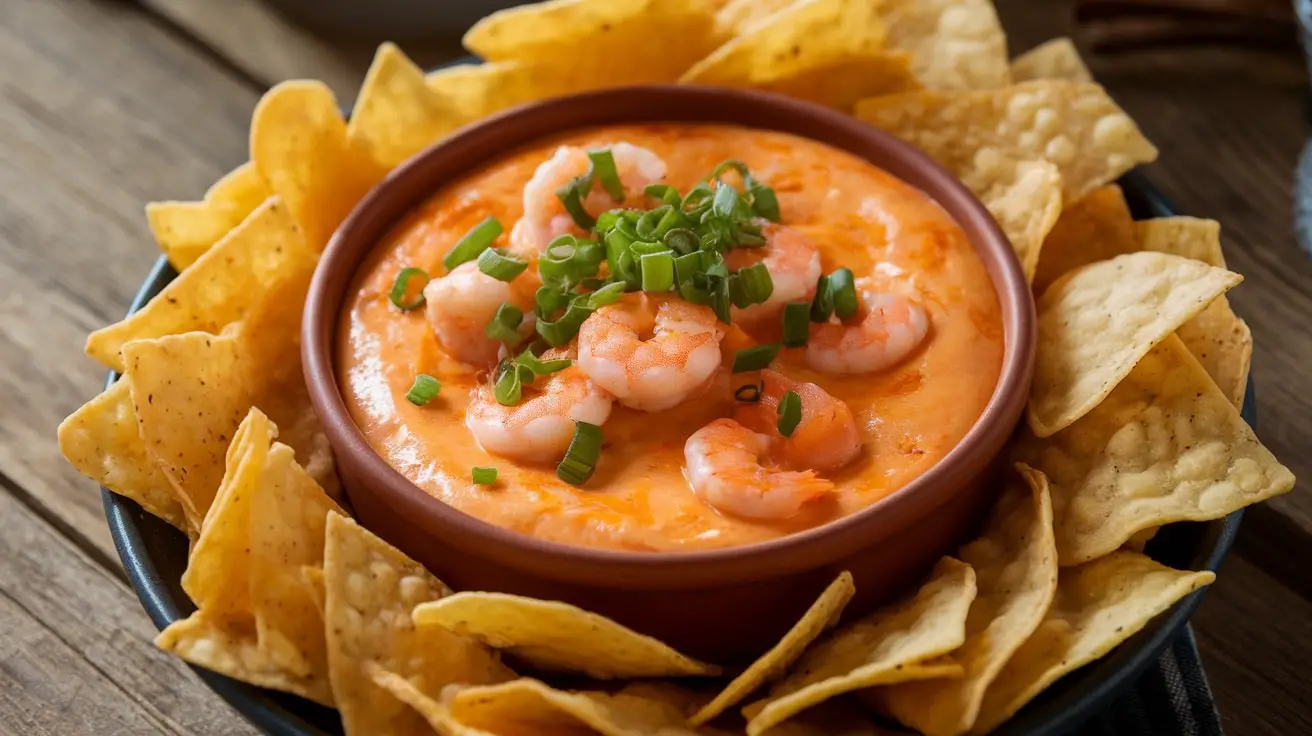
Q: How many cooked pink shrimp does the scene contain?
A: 8